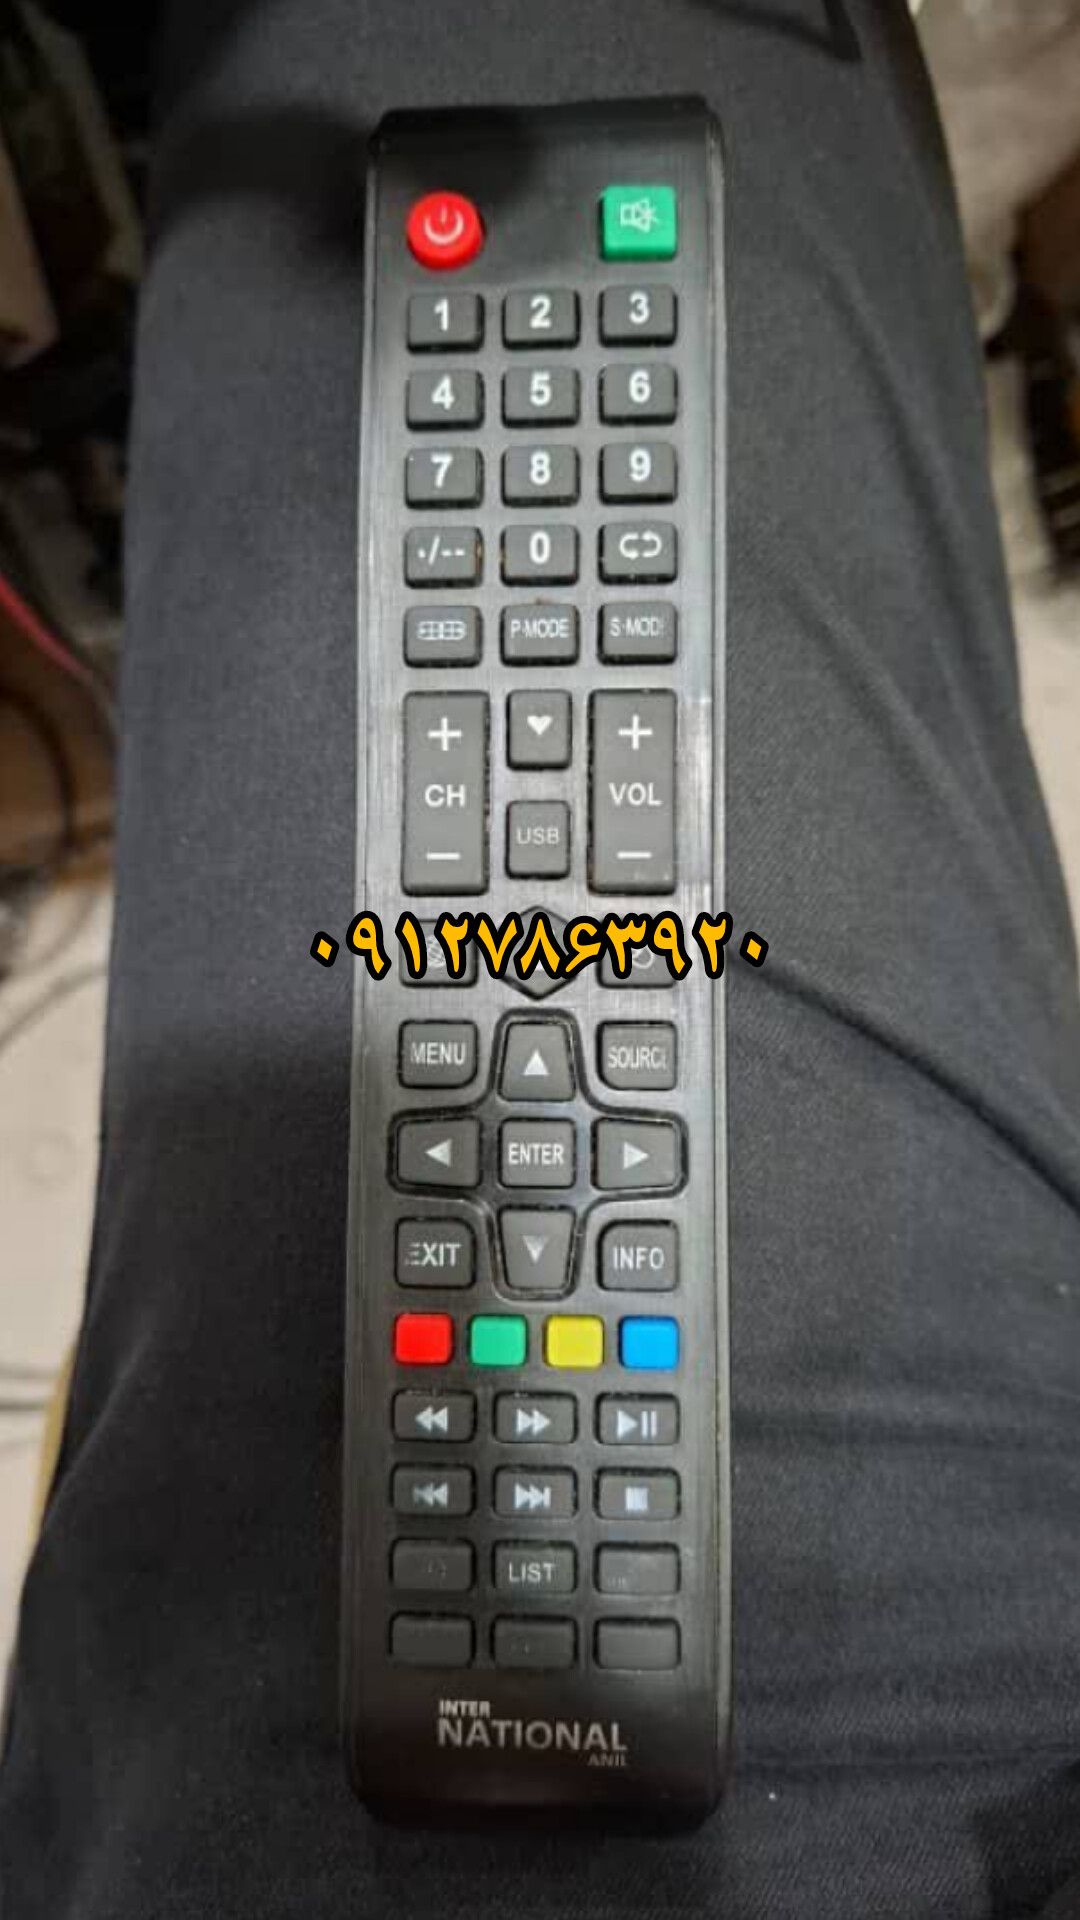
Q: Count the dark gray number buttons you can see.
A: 10